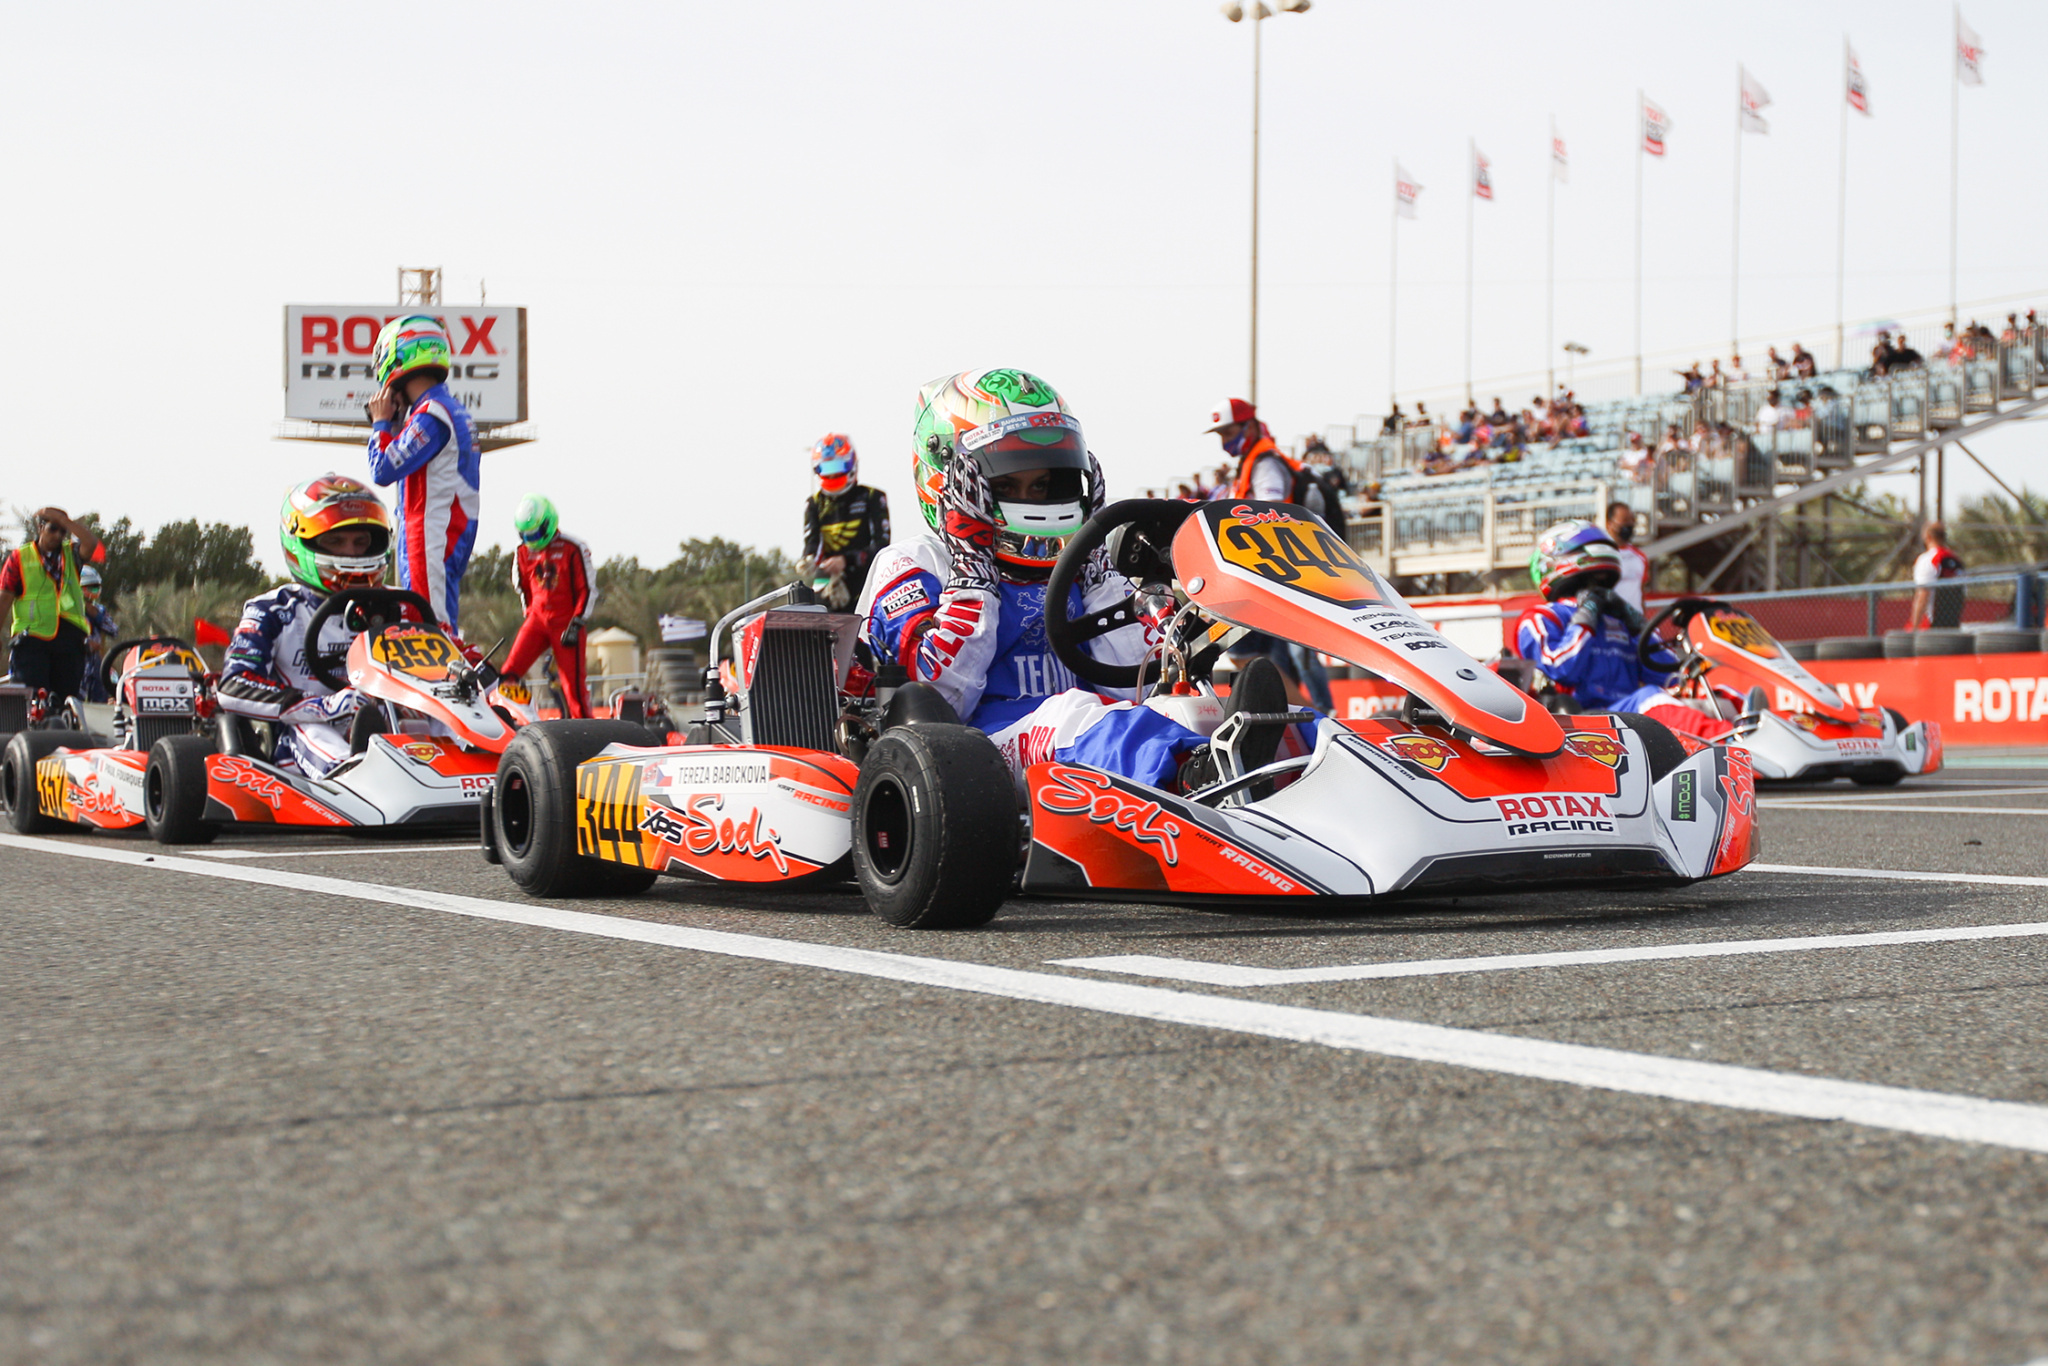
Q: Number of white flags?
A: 7